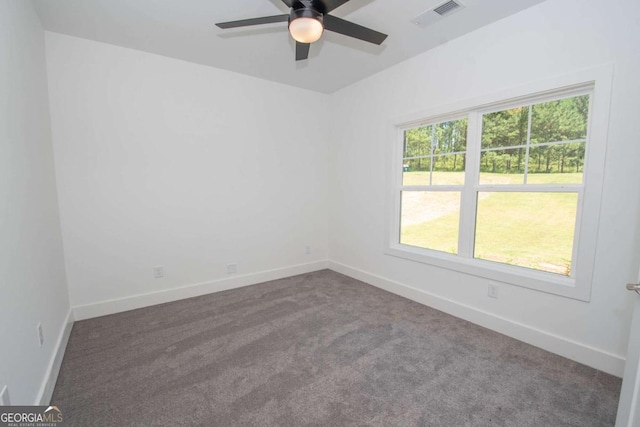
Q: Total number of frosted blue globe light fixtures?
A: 0